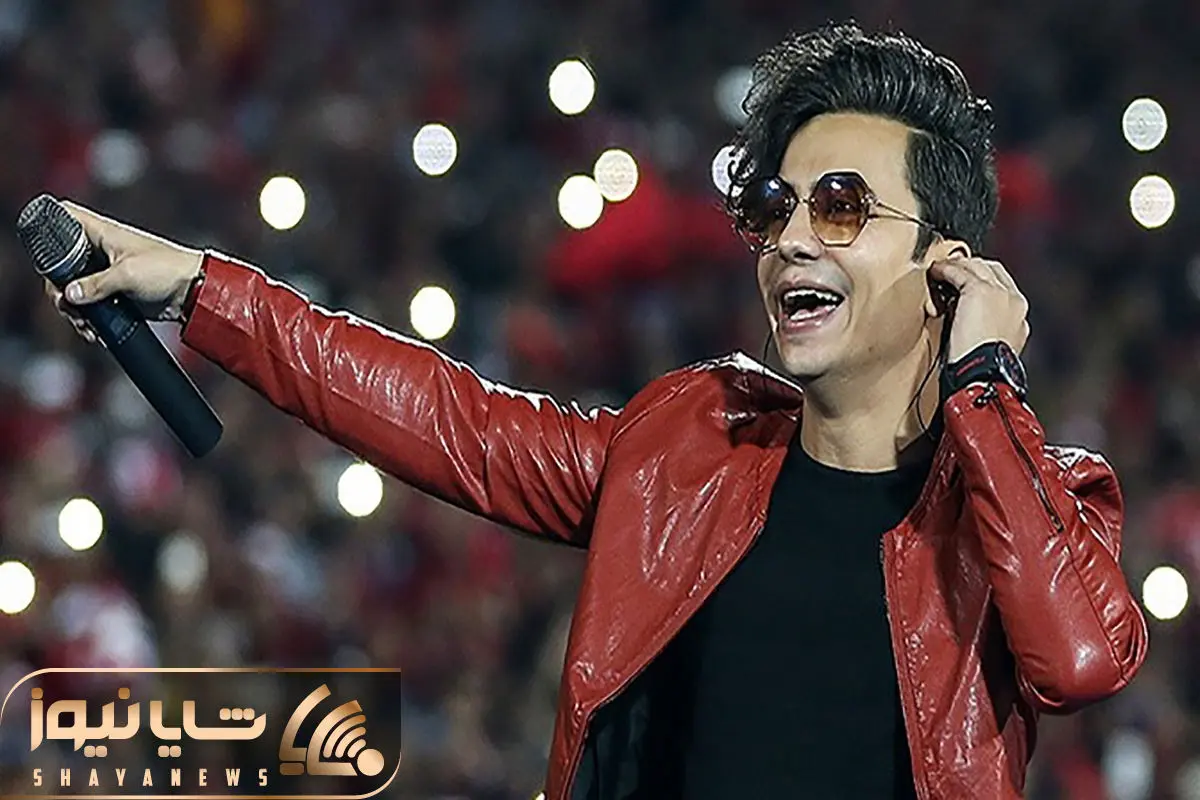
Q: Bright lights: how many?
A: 13